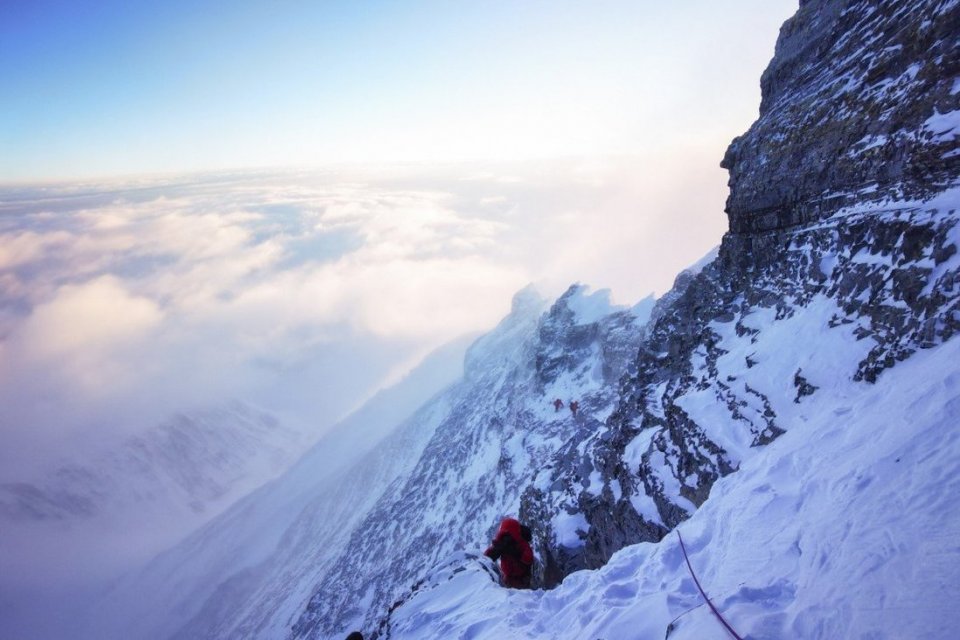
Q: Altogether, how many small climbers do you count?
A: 2